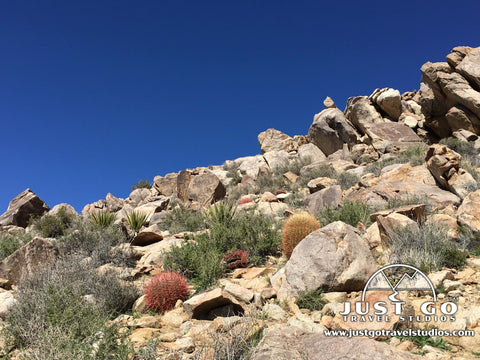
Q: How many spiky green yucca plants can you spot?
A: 3